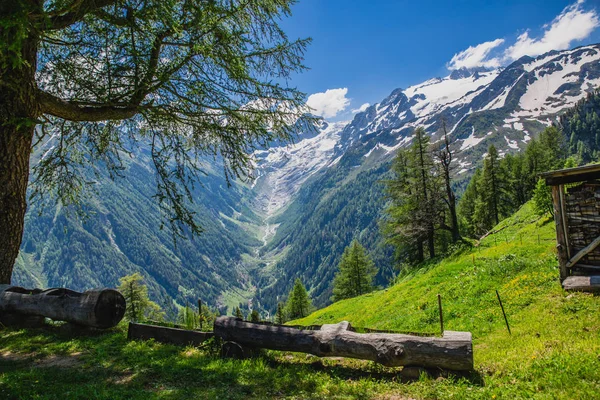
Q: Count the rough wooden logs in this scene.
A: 2